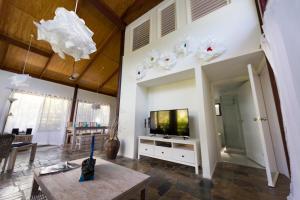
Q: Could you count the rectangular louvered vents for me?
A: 3